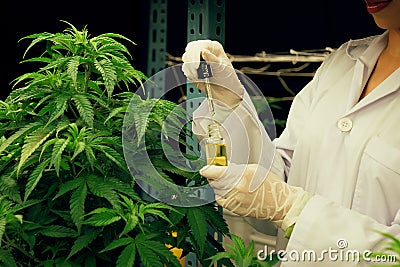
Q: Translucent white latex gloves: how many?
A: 2